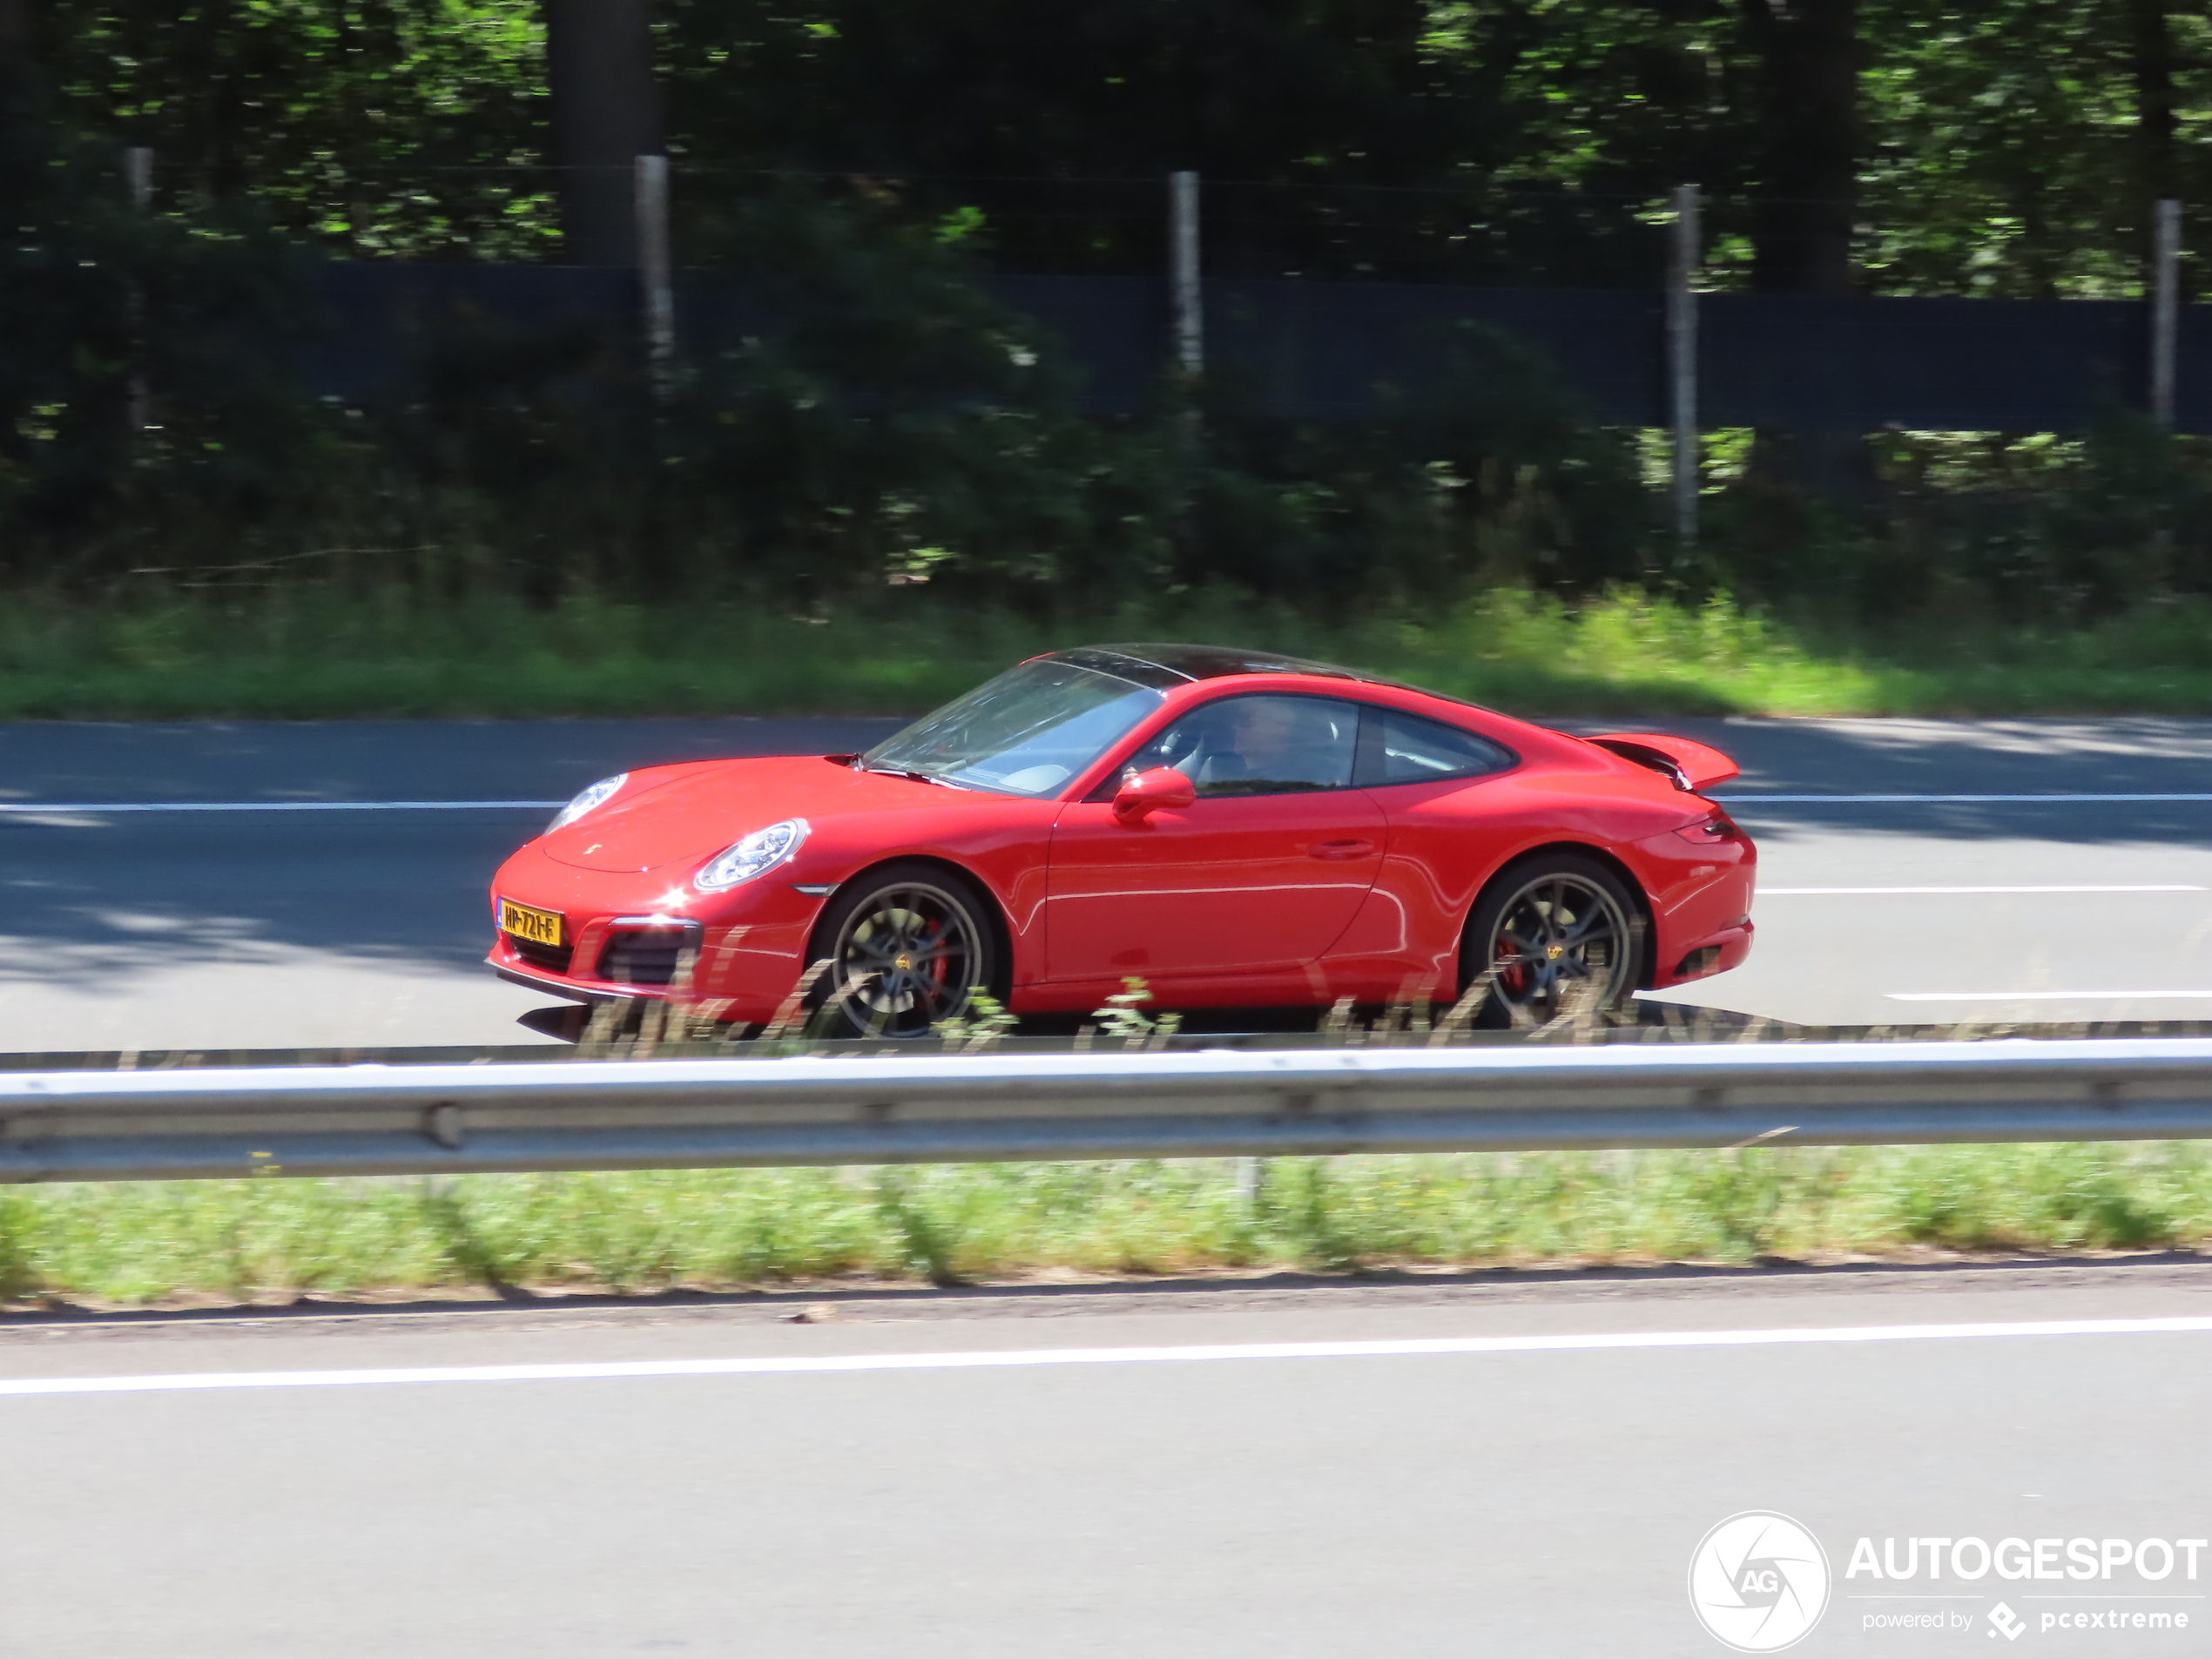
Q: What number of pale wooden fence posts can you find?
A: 5